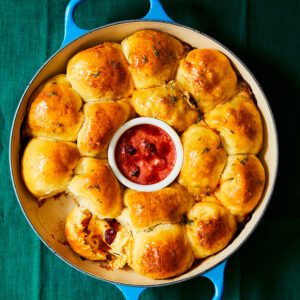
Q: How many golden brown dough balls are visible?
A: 15